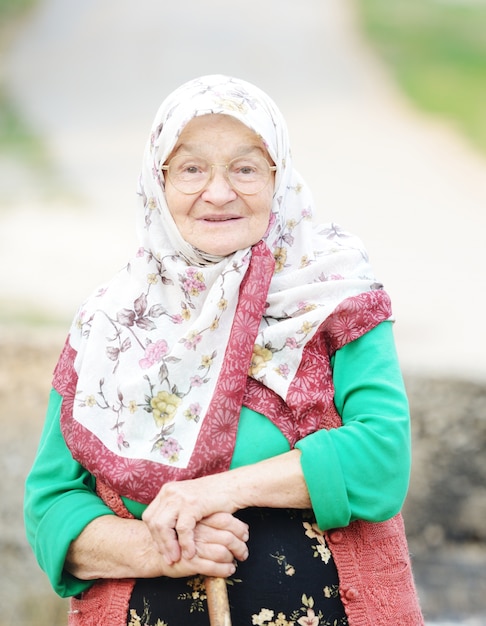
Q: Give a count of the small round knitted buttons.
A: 2